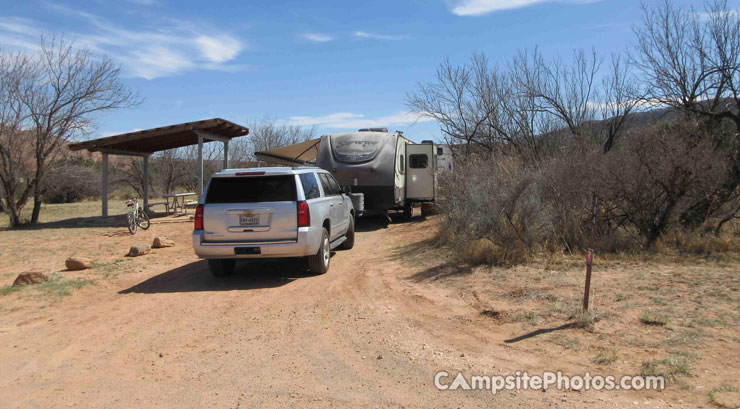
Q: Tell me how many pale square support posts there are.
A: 4